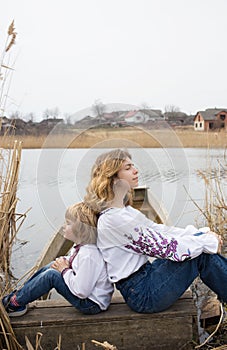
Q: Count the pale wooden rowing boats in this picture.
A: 1